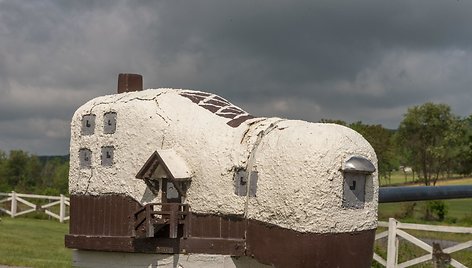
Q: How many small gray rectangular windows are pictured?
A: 6